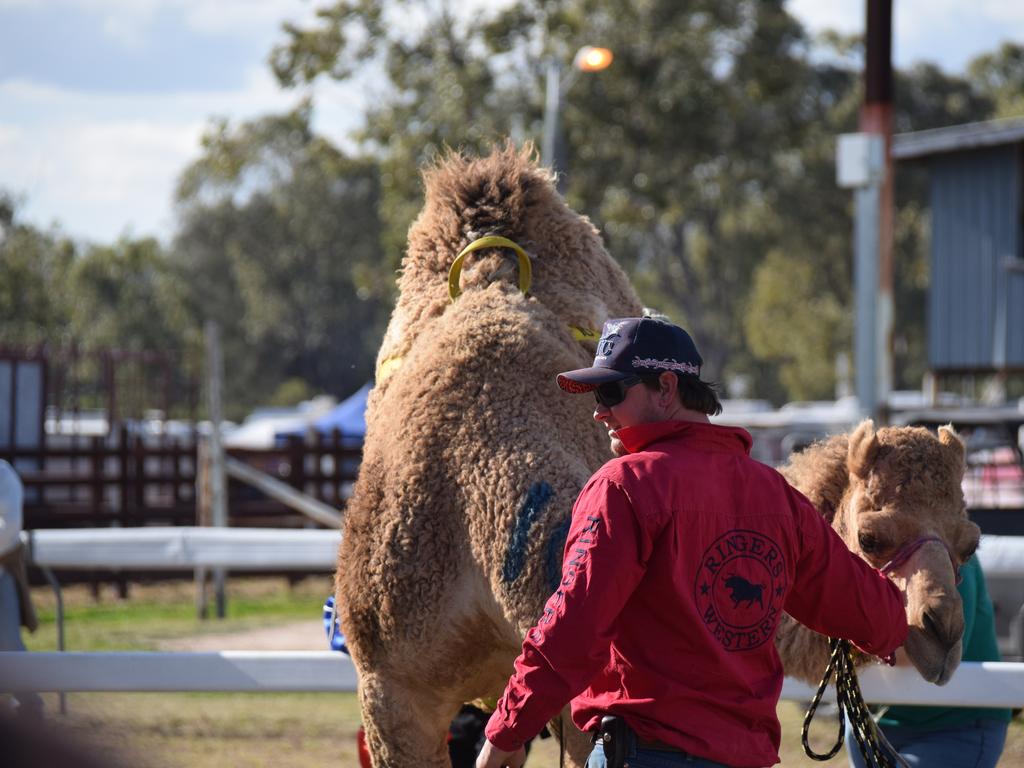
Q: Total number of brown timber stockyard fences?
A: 1